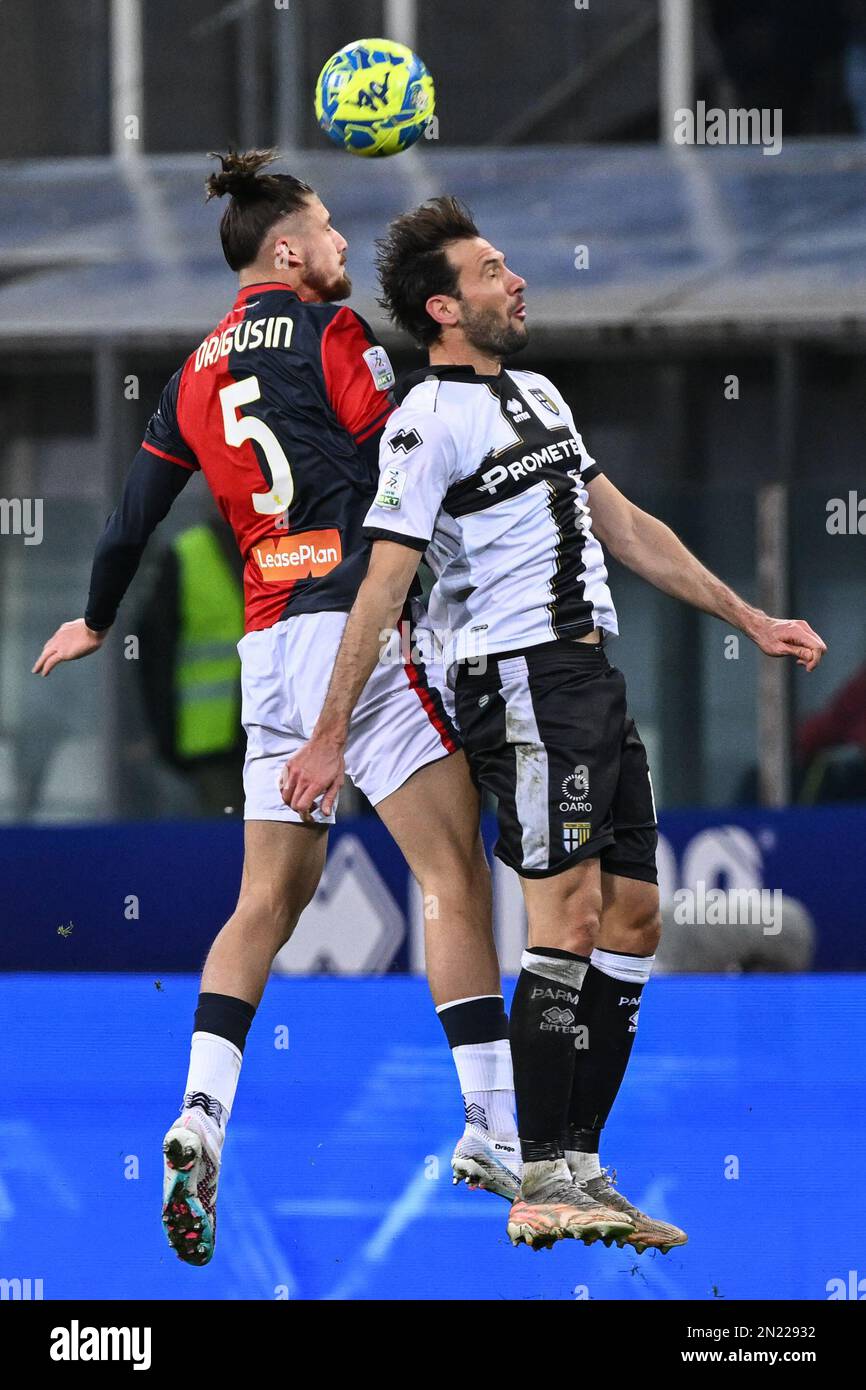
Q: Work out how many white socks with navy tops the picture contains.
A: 2